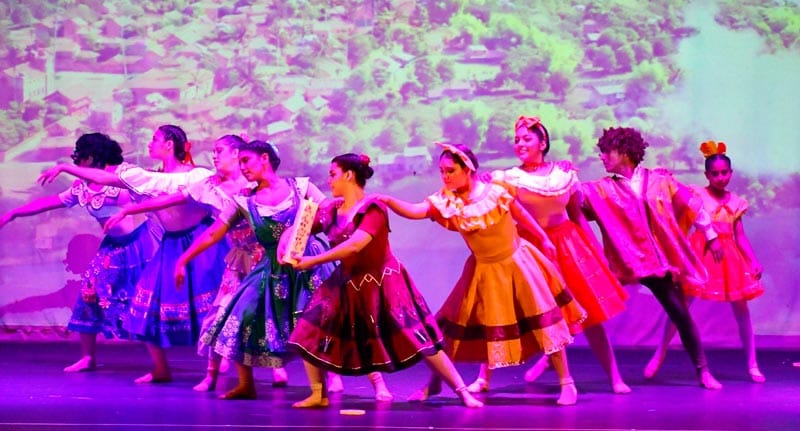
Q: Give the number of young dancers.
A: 9